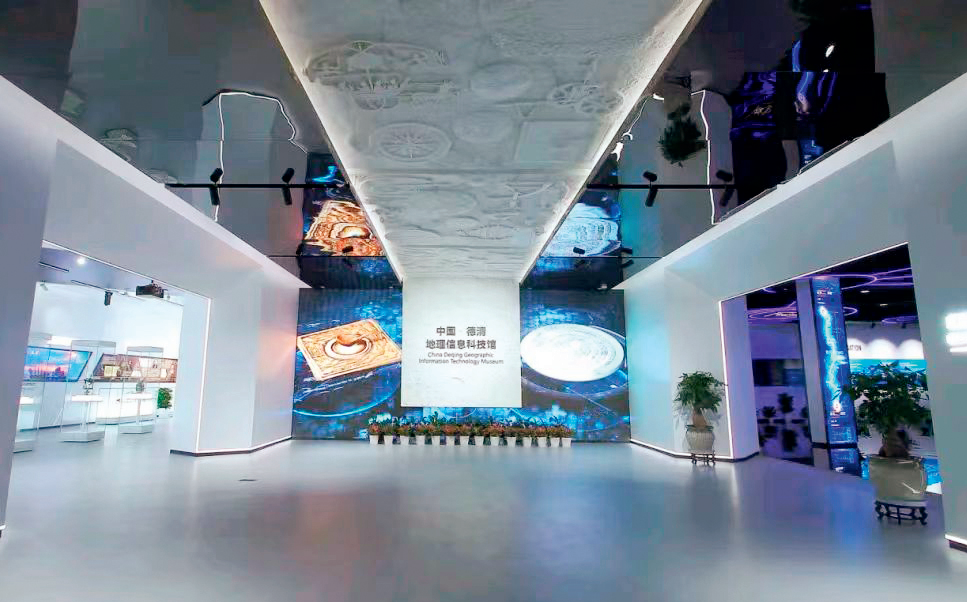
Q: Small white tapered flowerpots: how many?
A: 14